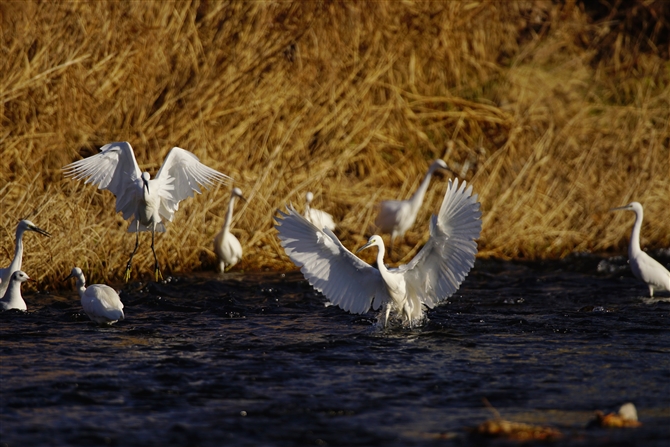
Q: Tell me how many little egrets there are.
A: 8